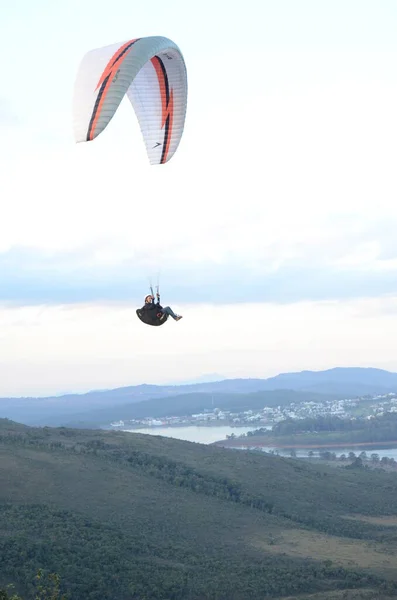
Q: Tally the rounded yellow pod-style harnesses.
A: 0